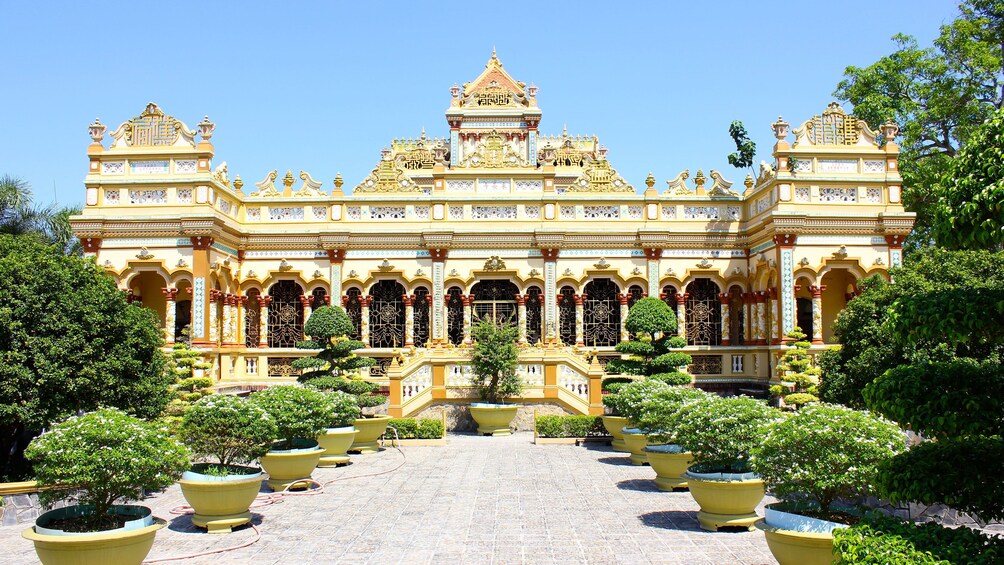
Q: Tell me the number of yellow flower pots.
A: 11